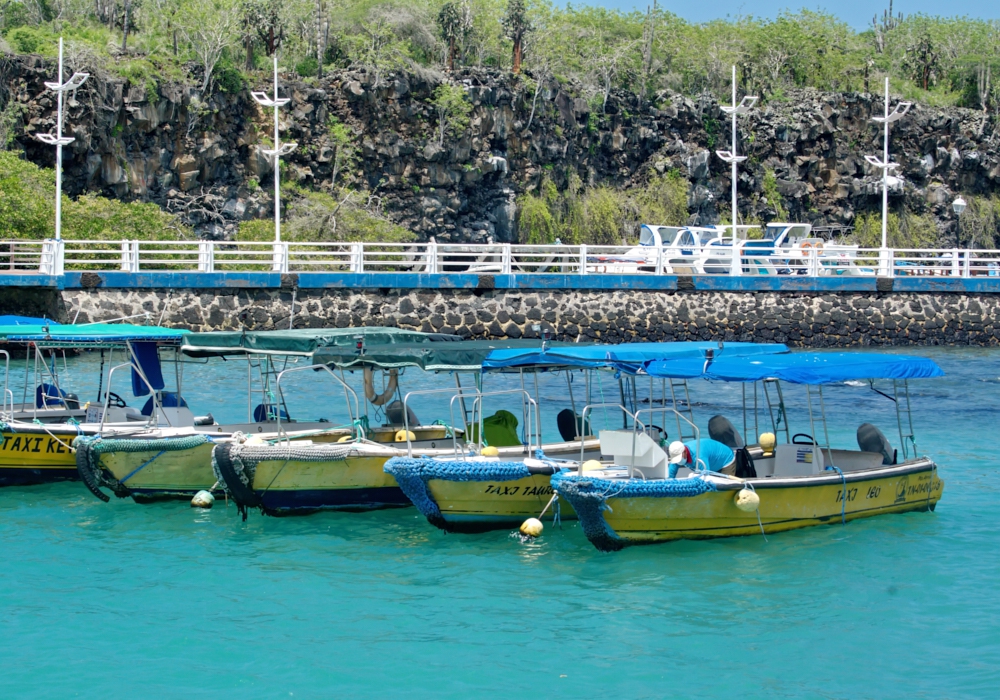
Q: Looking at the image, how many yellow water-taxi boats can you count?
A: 5